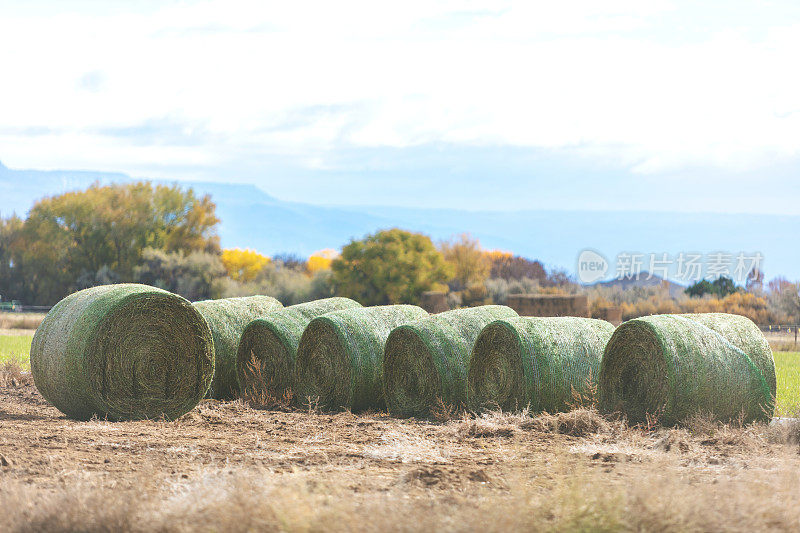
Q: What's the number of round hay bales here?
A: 7